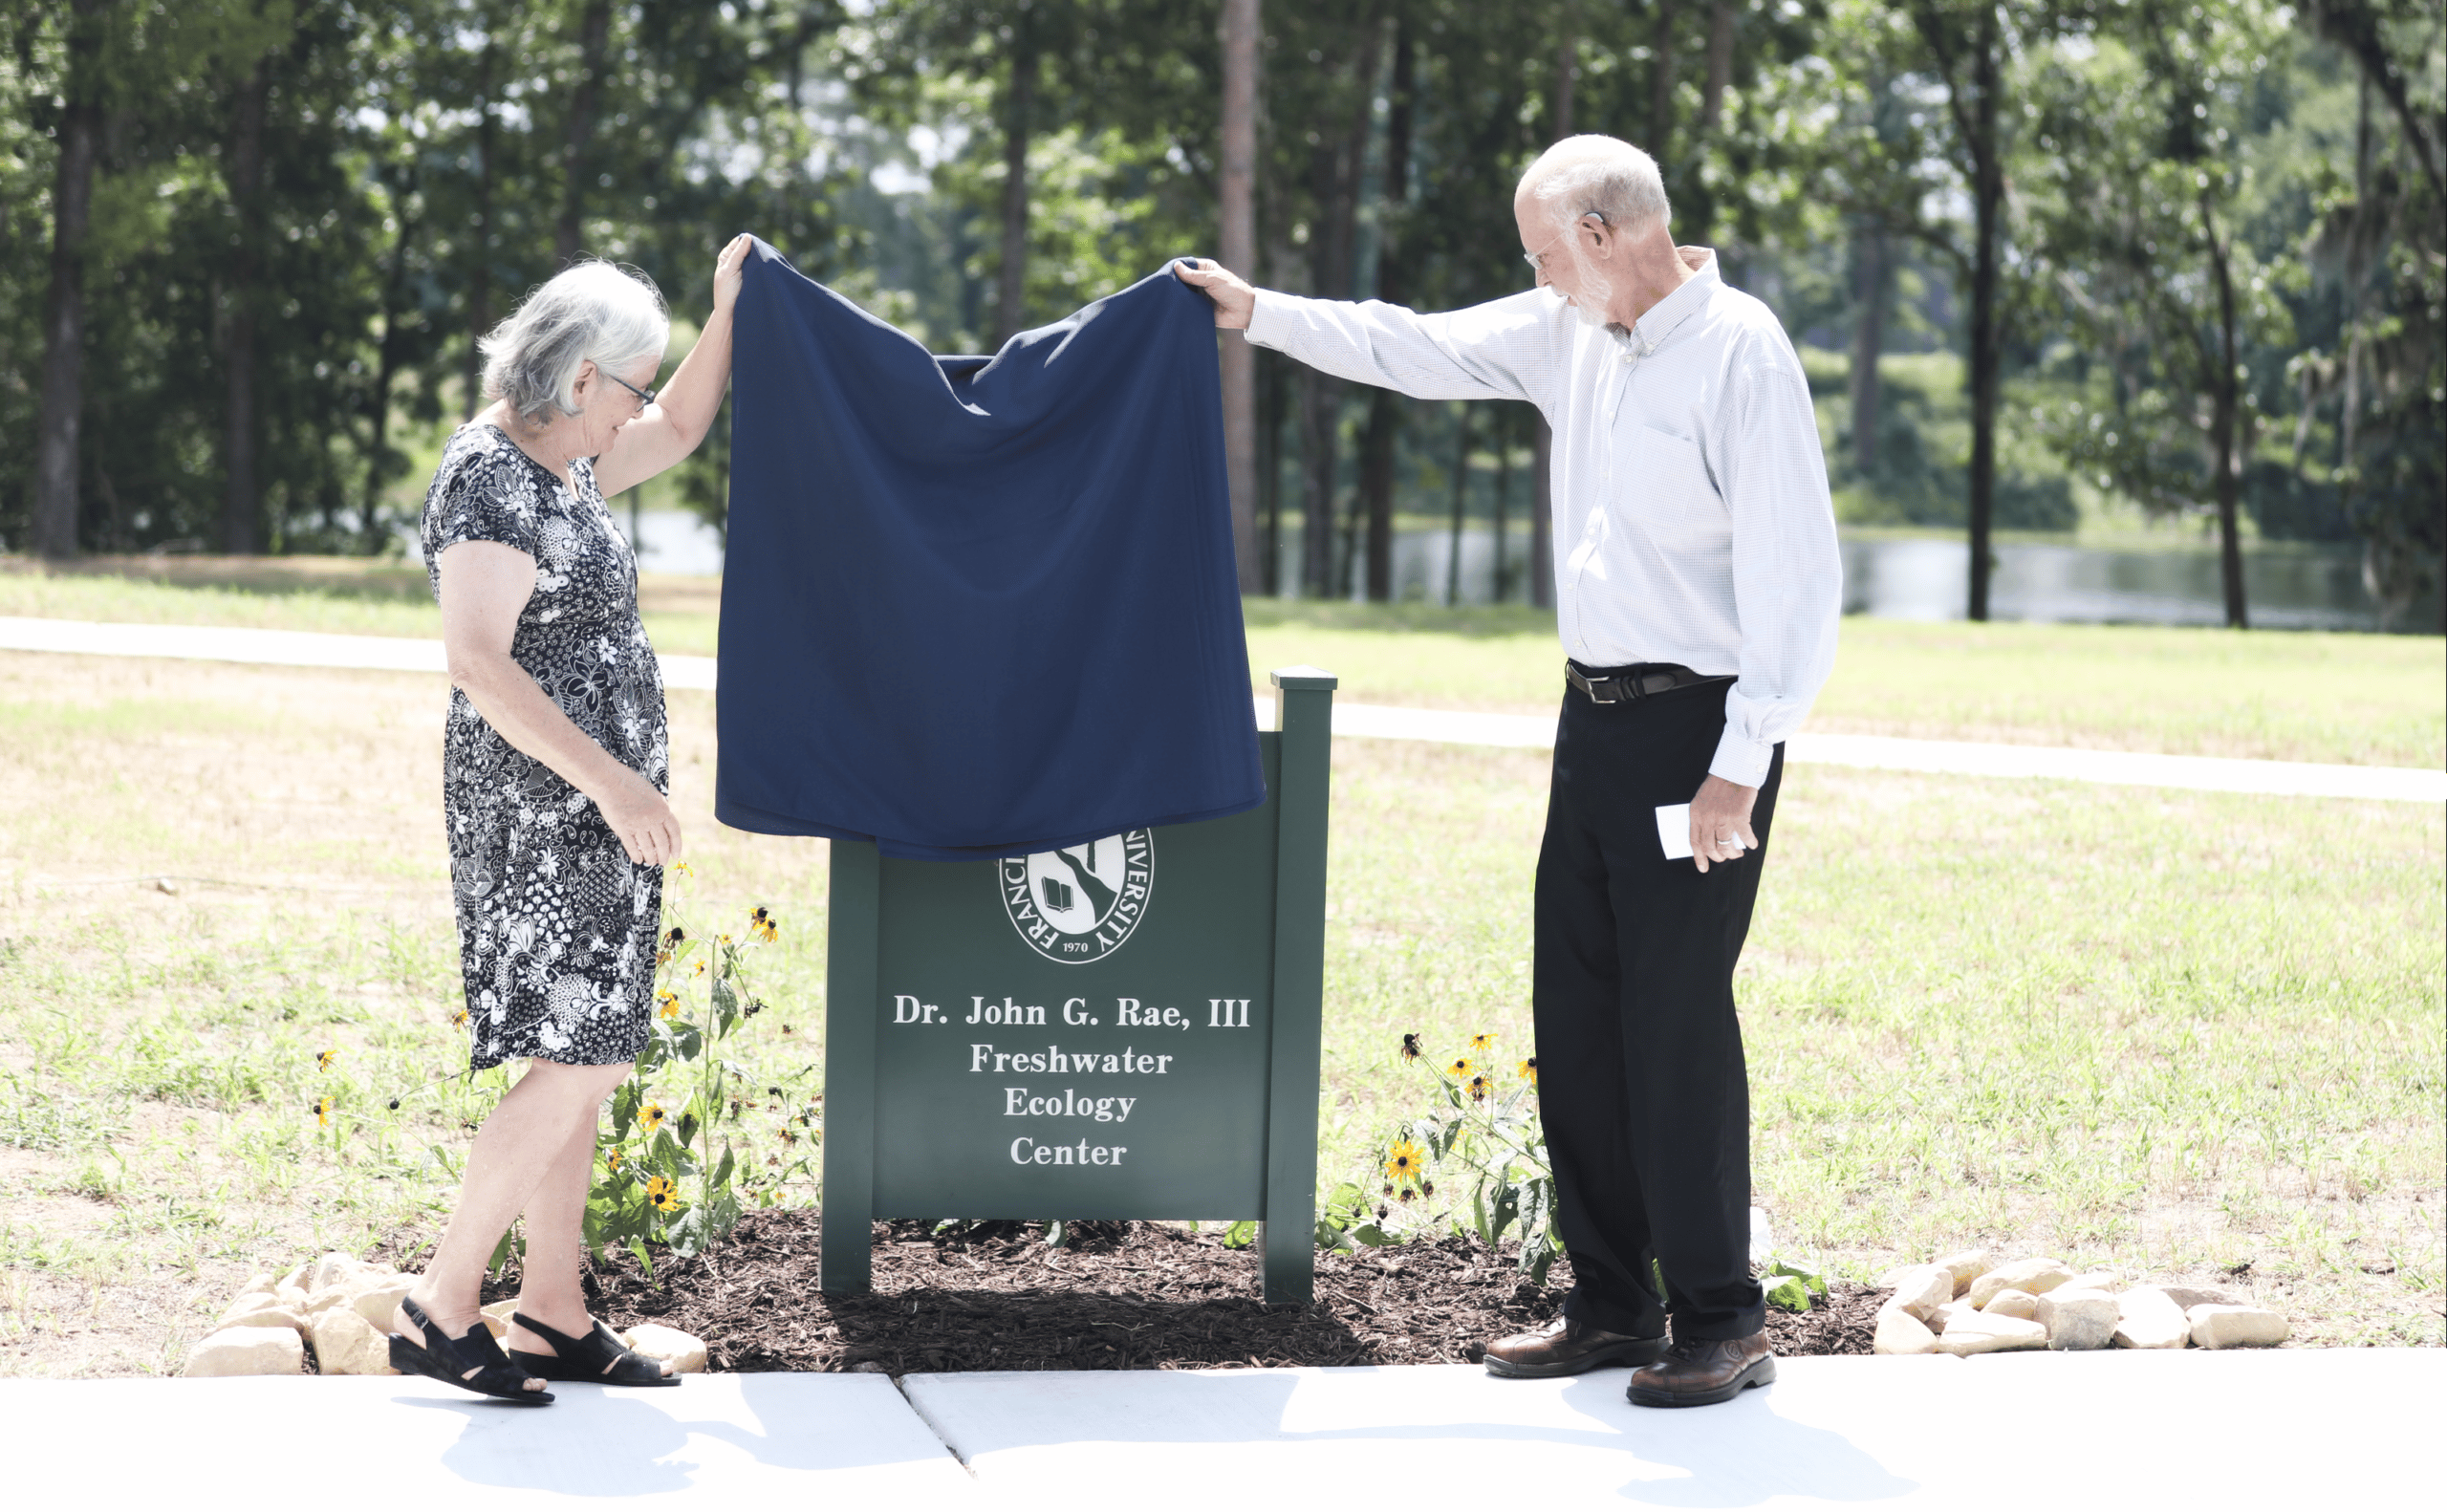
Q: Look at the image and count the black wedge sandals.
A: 2